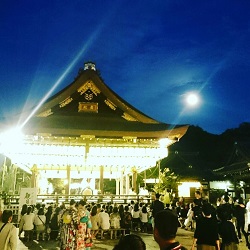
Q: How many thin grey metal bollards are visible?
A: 0